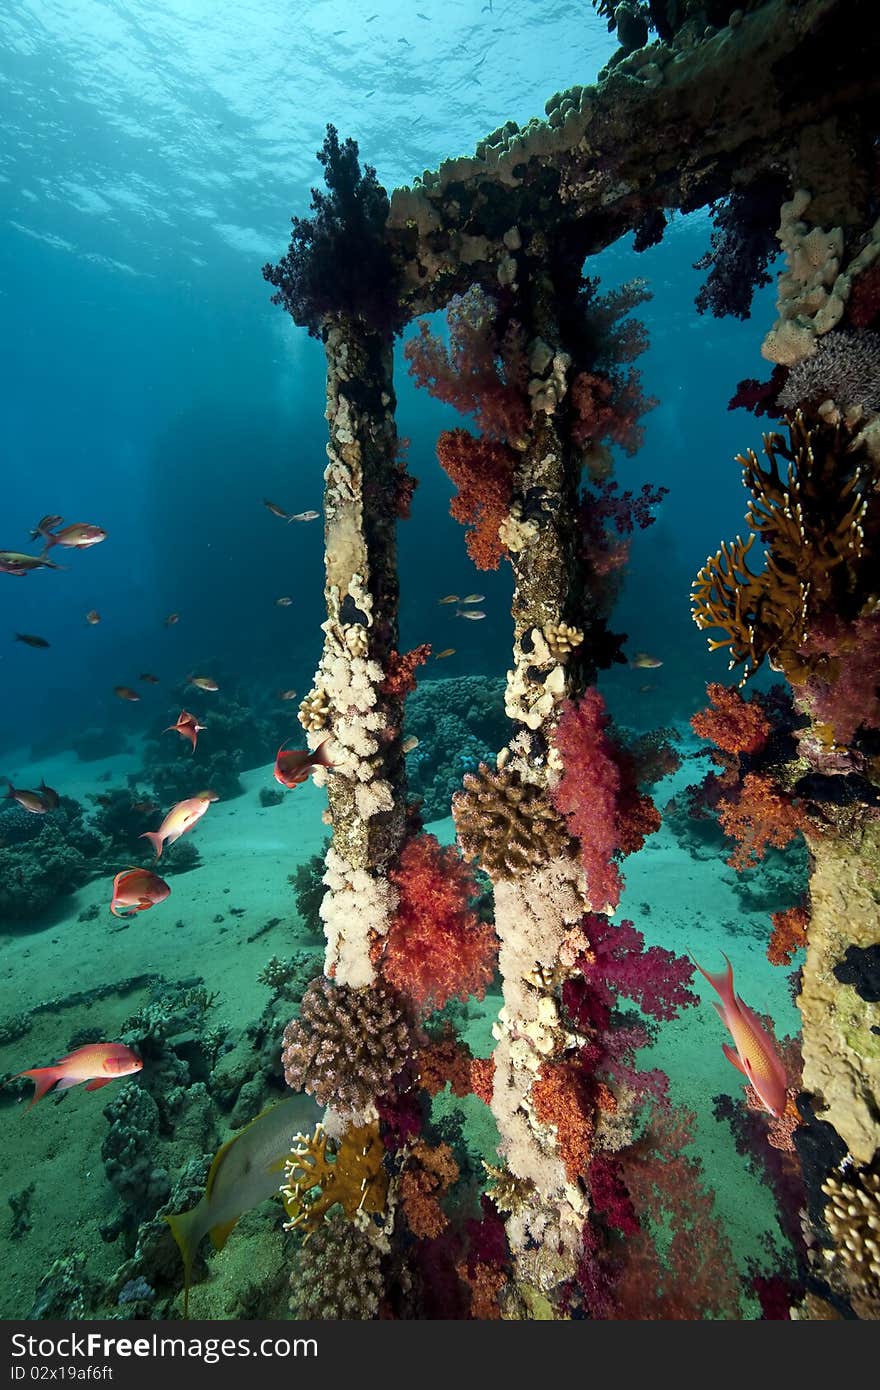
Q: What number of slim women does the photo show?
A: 0